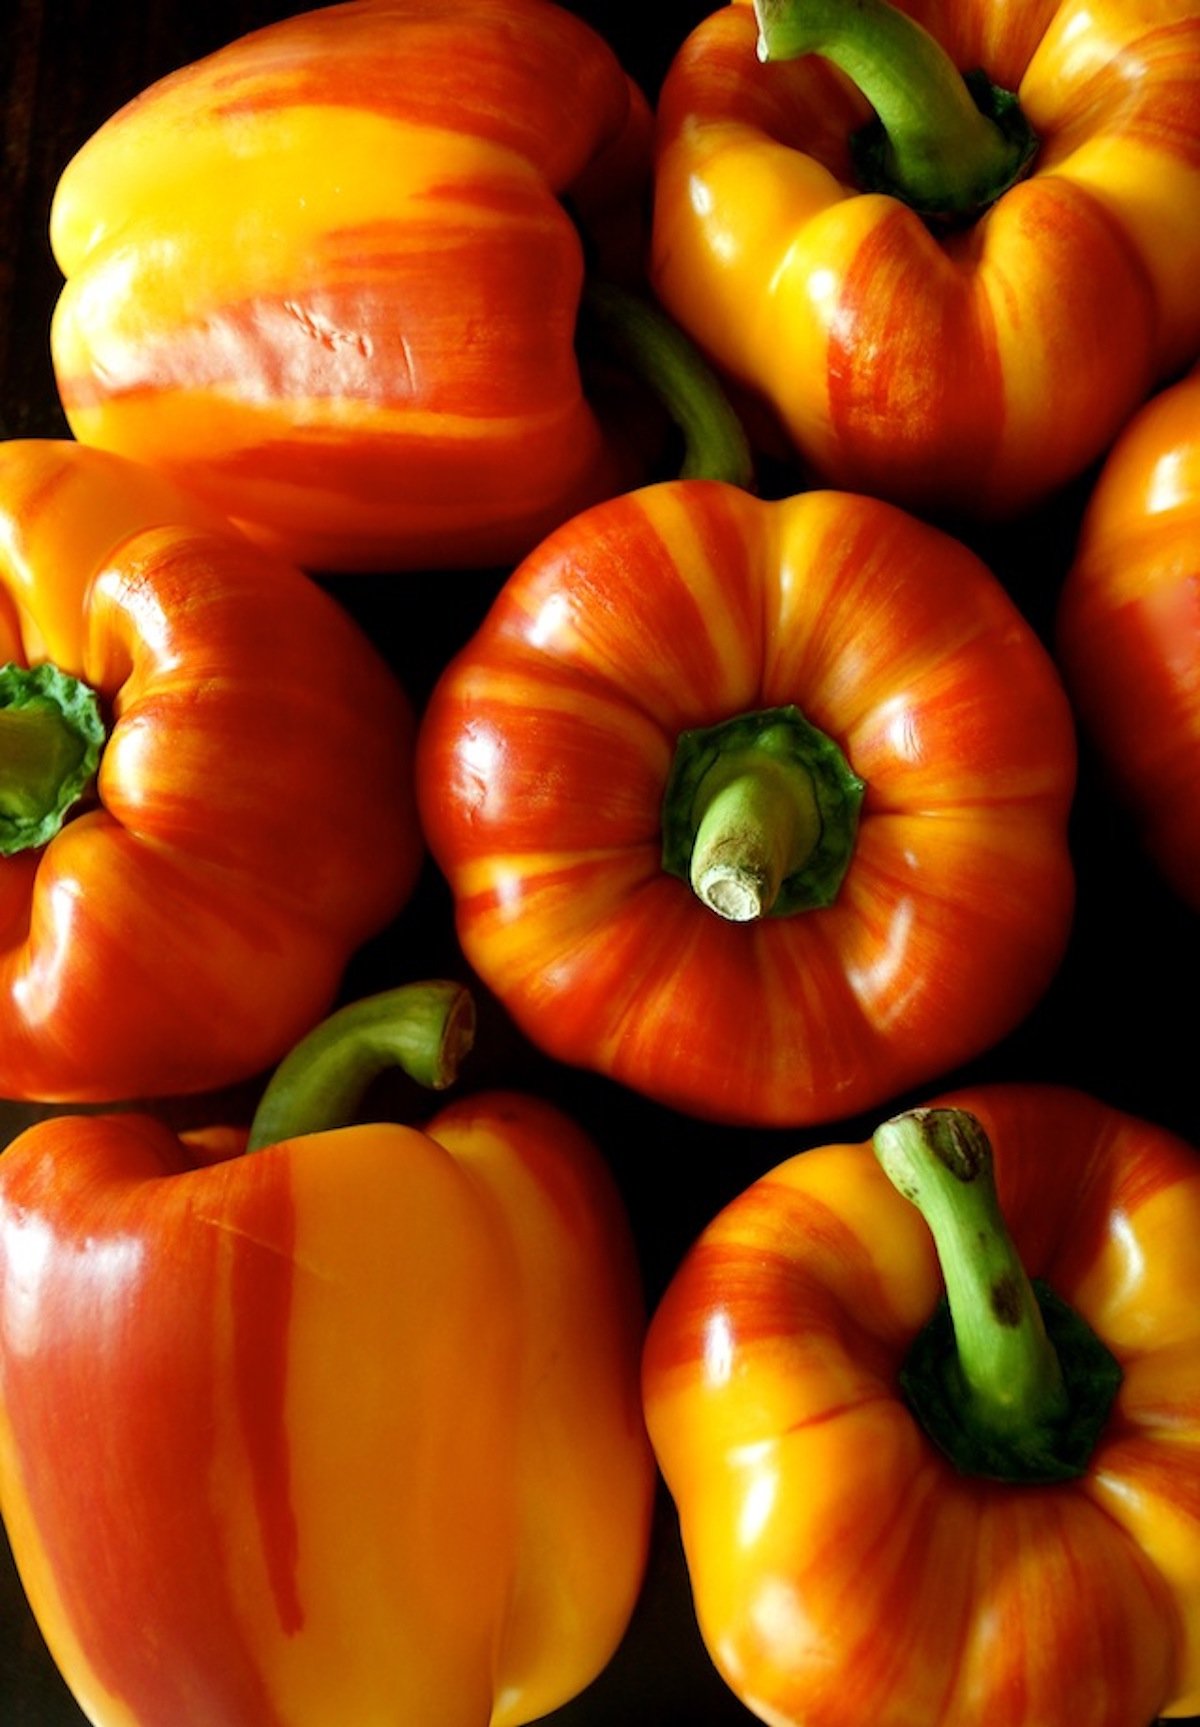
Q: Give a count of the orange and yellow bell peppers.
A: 7